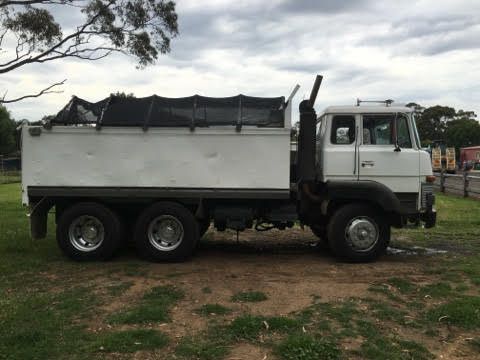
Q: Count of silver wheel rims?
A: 3